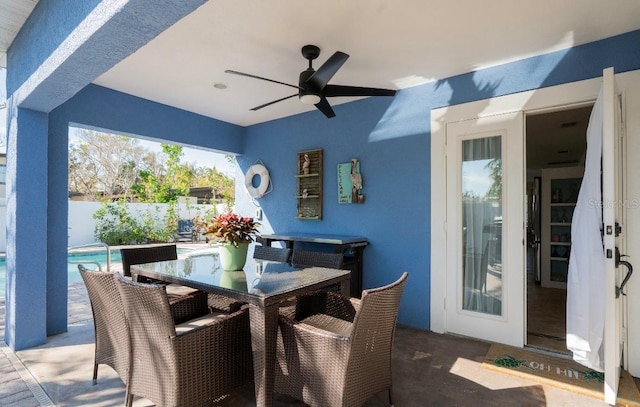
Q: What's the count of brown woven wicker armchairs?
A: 6